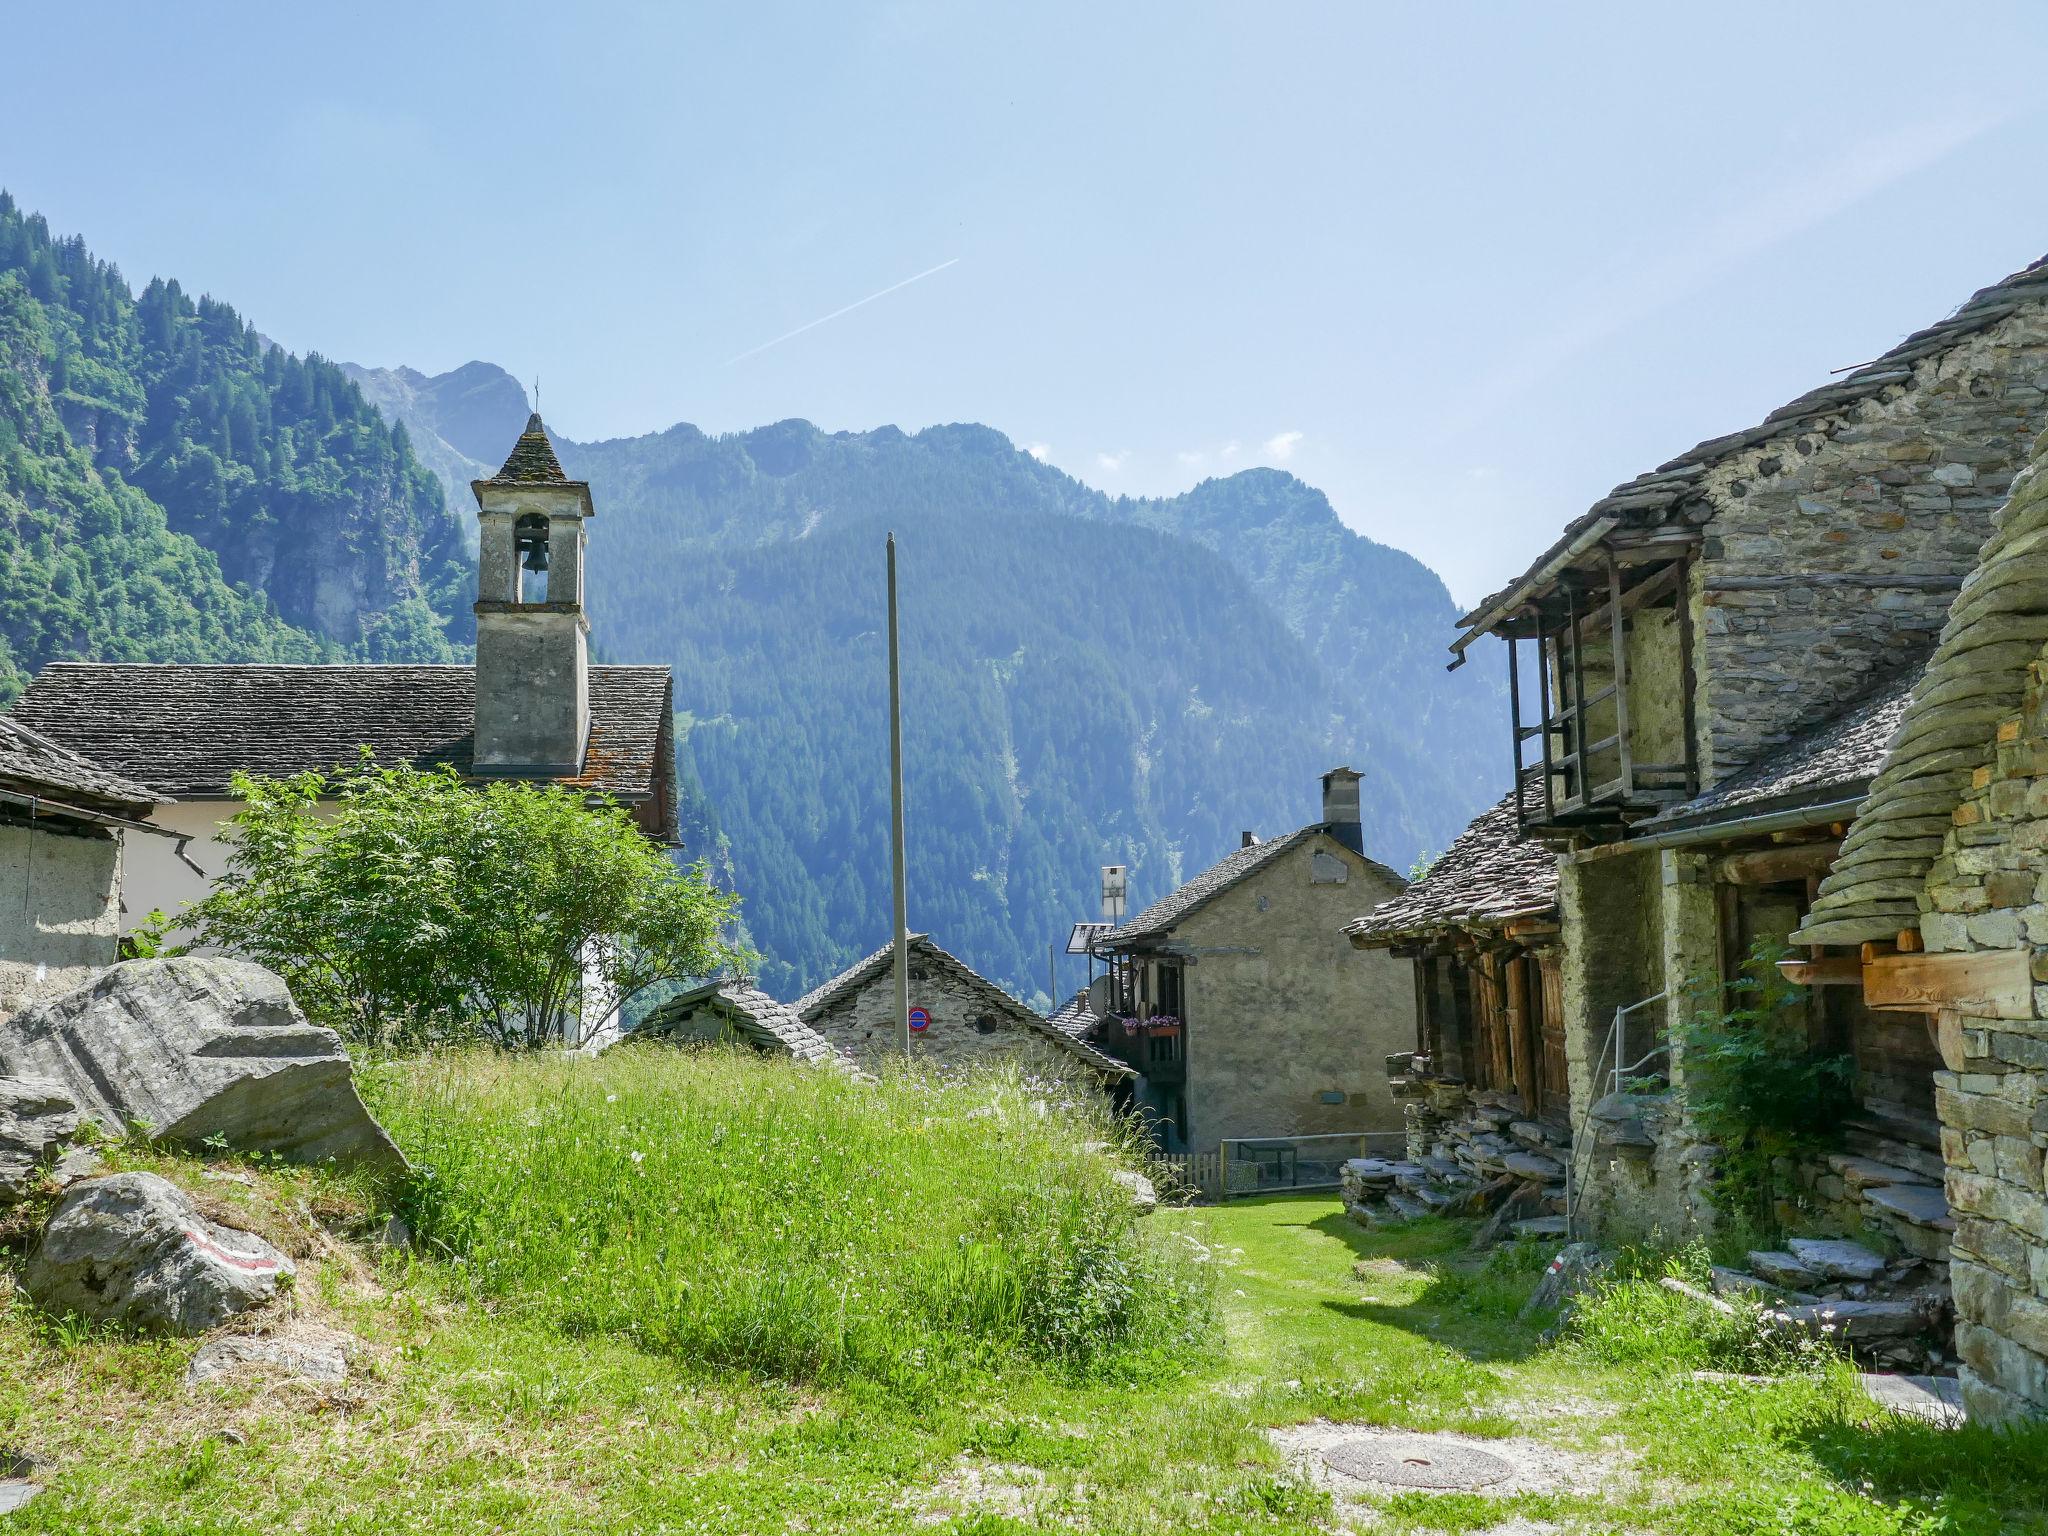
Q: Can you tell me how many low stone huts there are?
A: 2